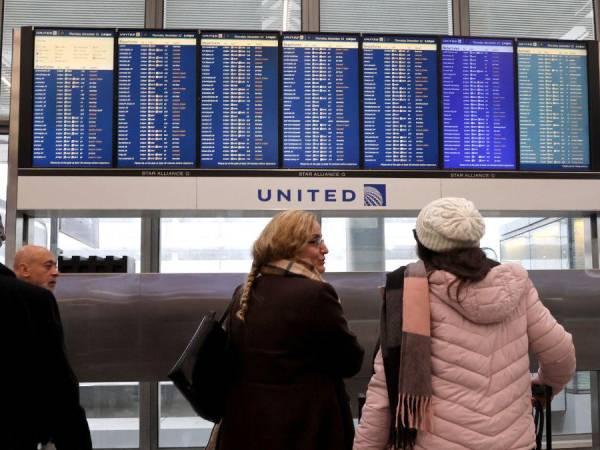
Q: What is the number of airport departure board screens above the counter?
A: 7